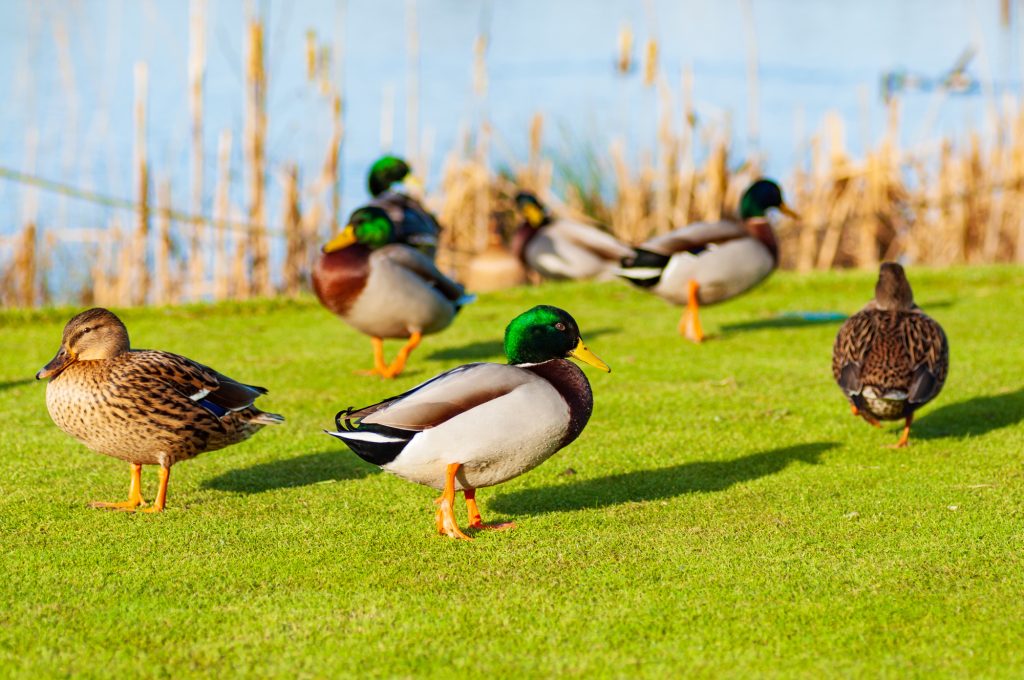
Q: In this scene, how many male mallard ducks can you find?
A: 5